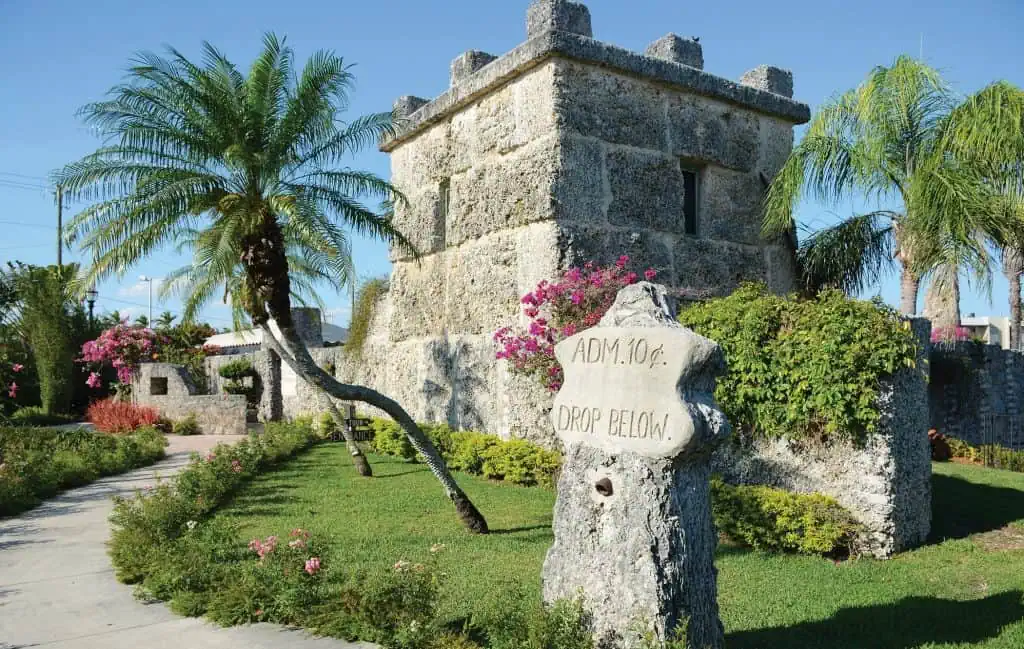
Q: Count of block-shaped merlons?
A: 5